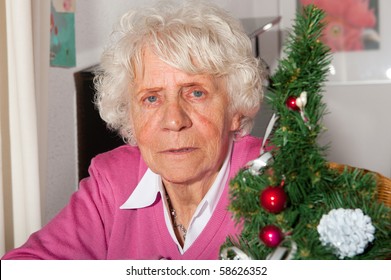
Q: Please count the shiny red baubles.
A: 3